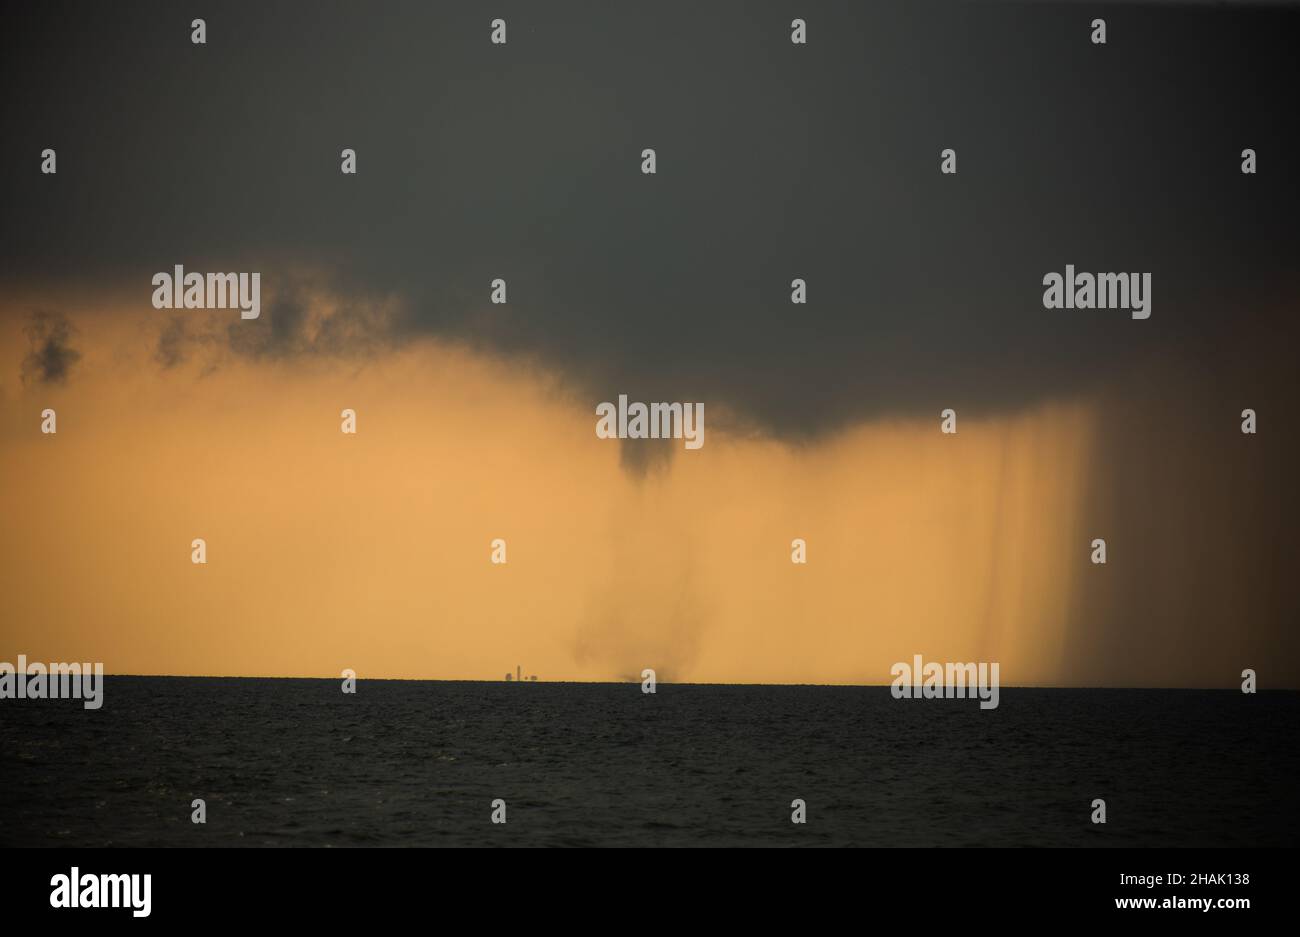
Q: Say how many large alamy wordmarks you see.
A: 6